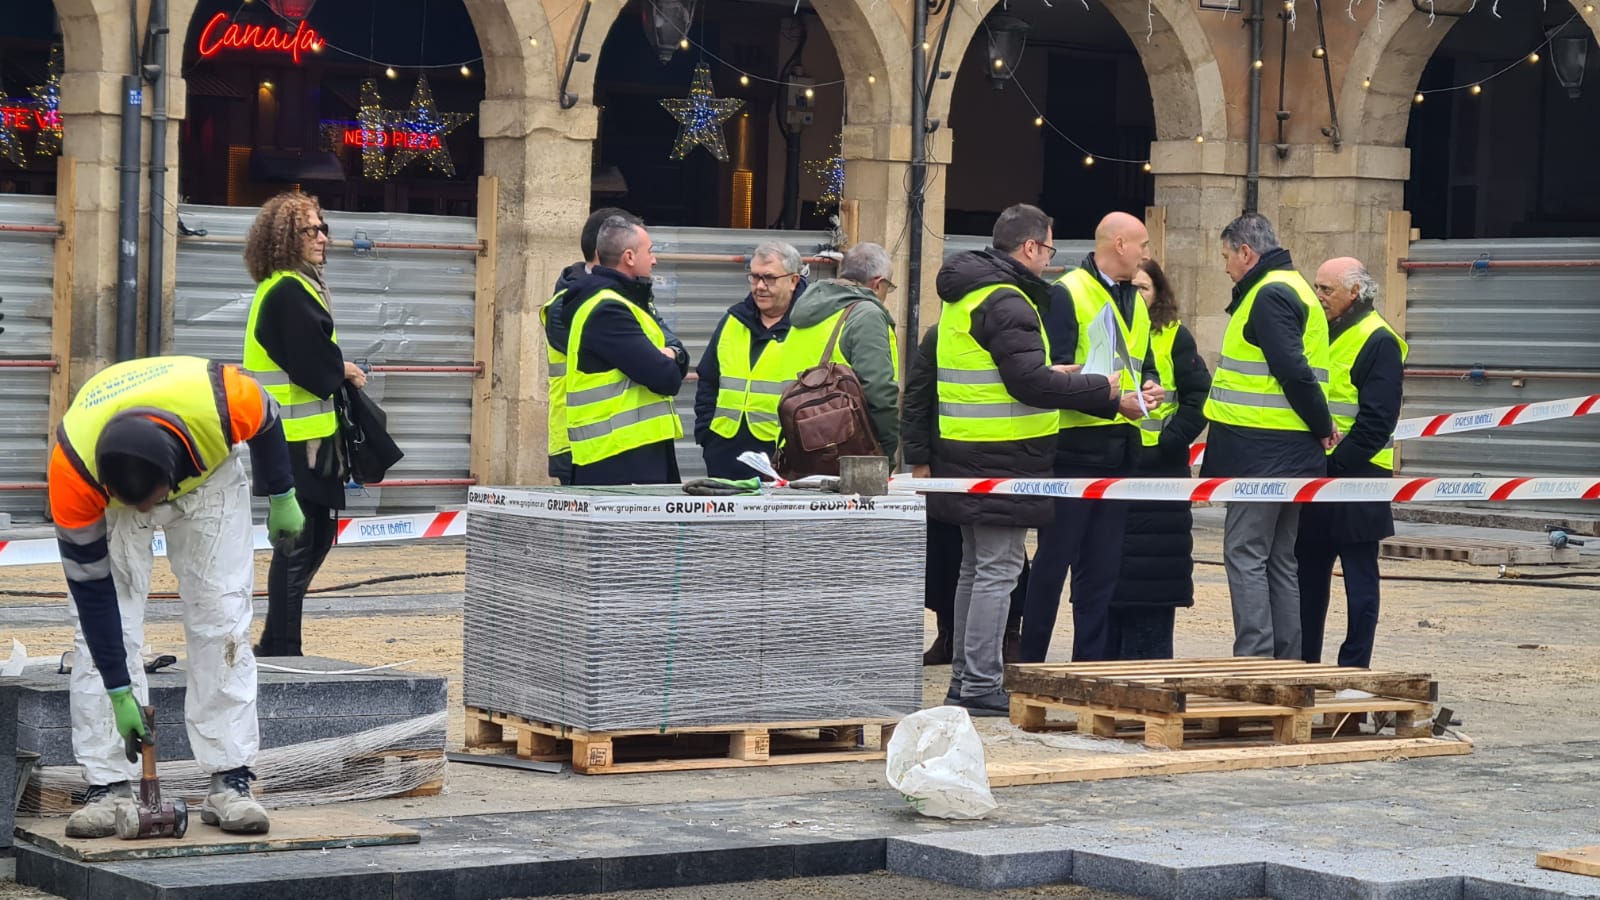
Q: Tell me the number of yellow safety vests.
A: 11